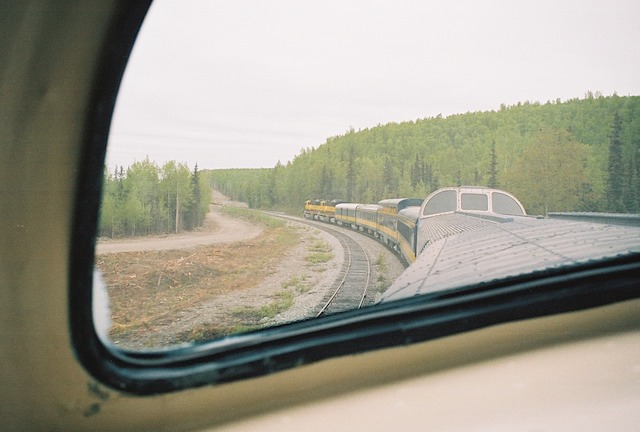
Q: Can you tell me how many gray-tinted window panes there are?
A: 3